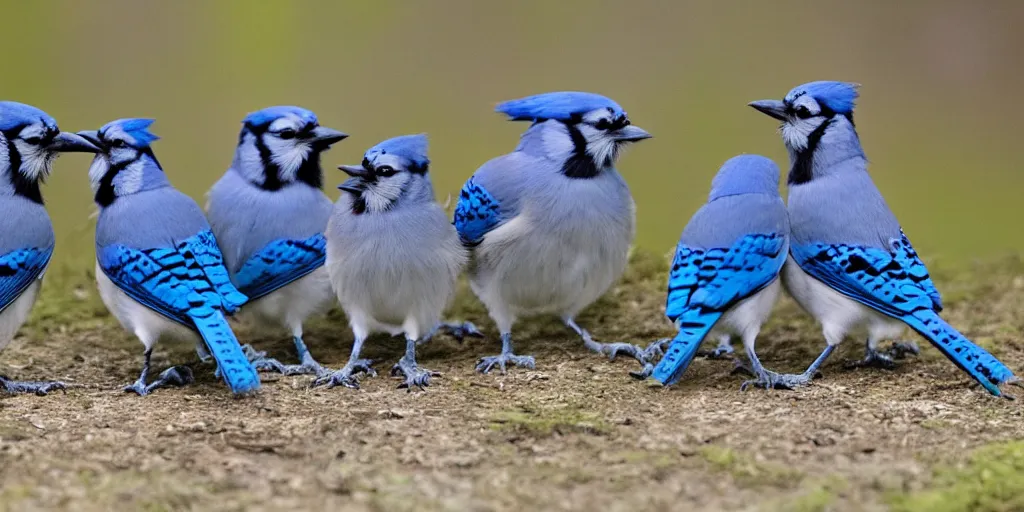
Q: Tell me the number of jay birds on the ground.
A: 7